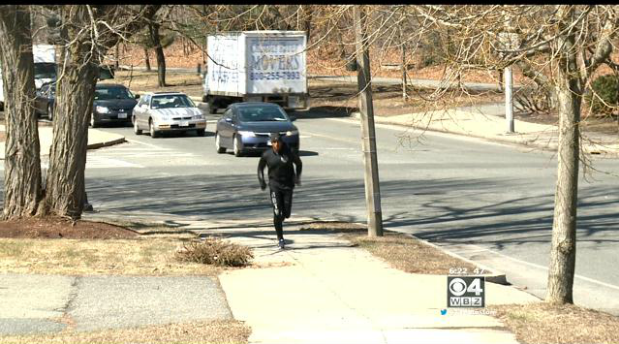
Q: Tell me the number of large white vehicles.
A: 2